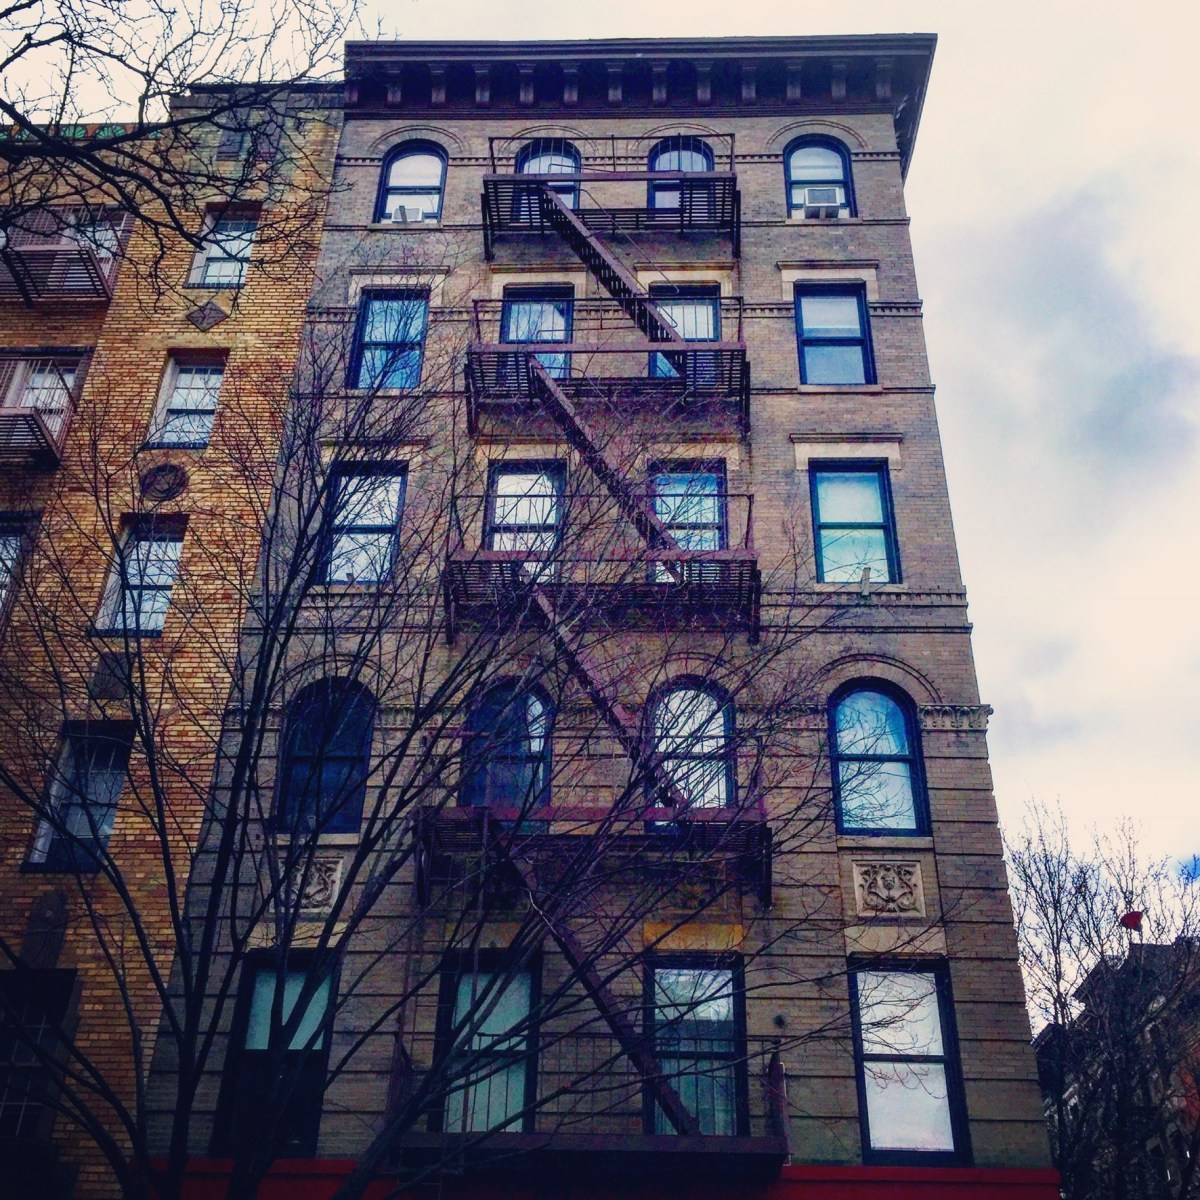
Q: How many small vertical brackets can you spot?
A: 13